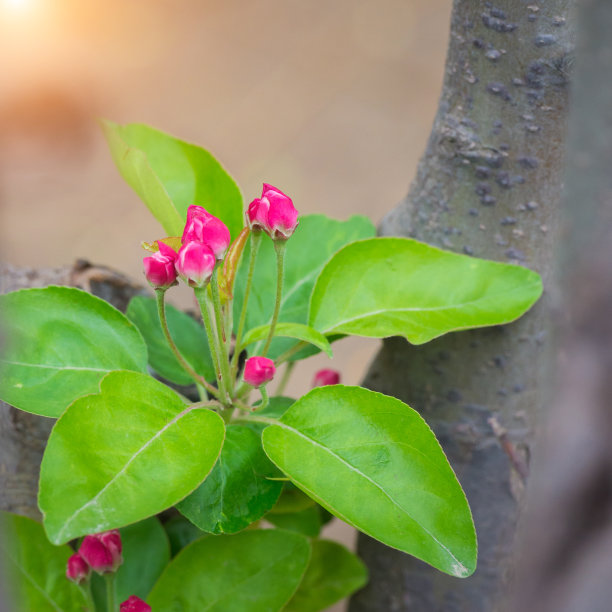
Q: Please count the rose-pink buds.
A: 10